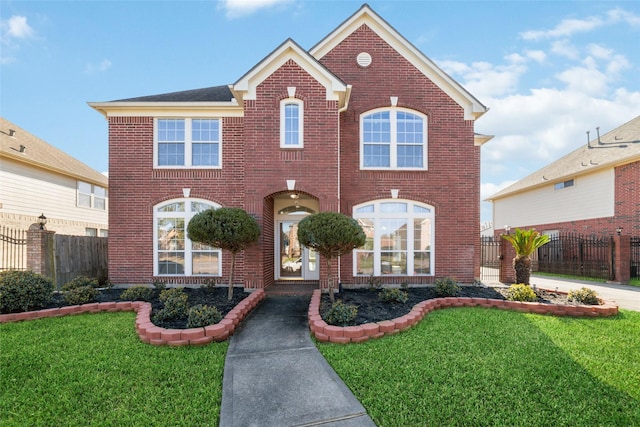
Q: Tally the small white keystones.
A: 5